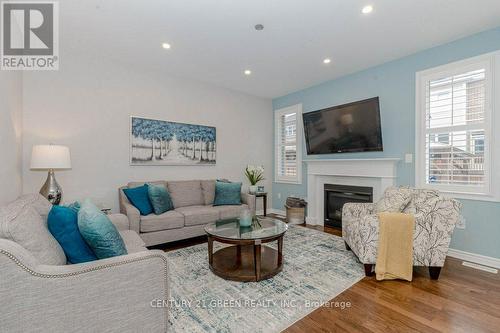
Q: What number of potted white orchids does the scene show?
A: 1